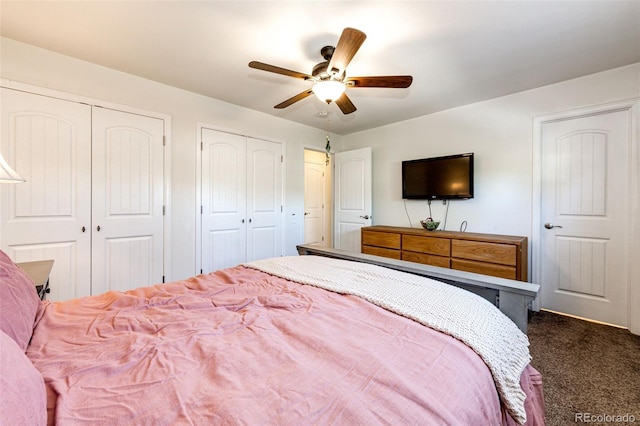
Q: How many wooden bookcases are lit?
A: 0